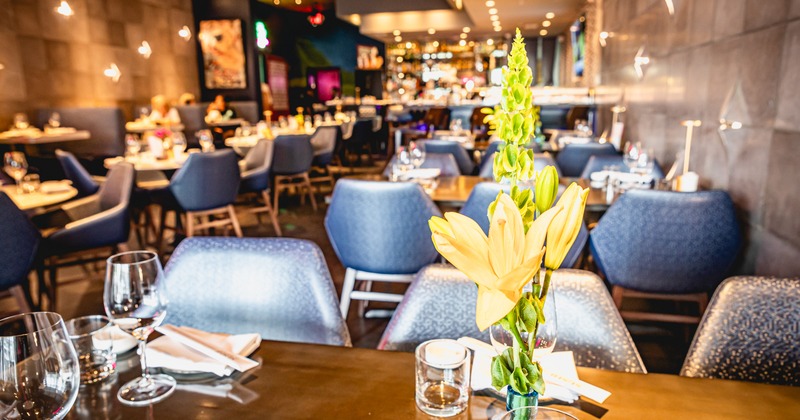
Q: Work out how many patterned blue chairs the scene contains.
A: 3